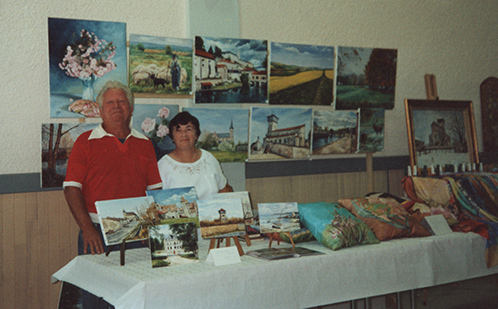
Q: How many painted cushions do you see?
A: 2